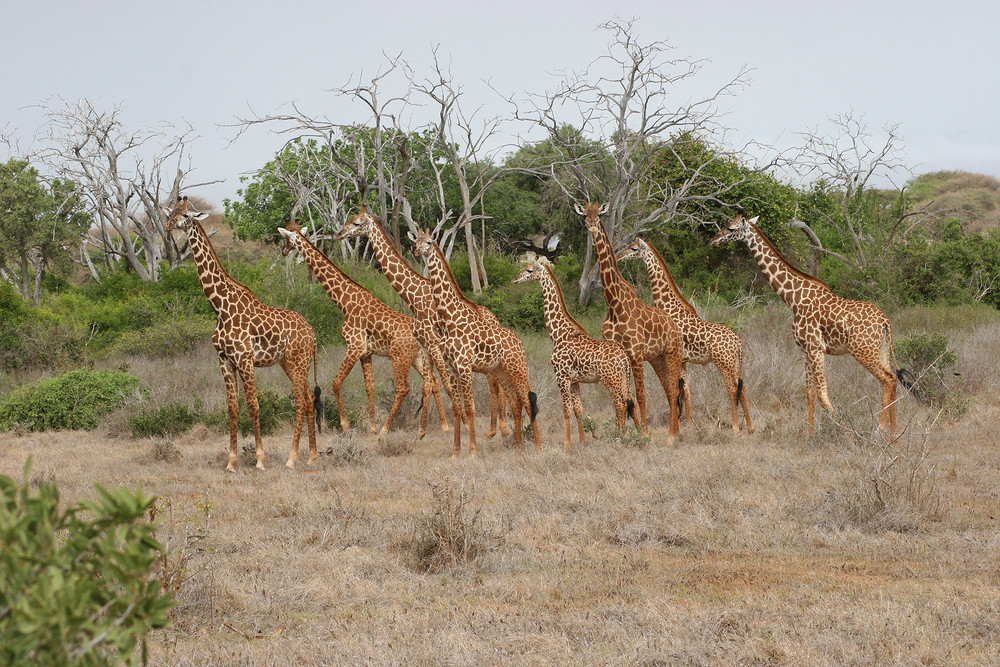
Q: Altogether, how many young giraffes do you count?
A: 2